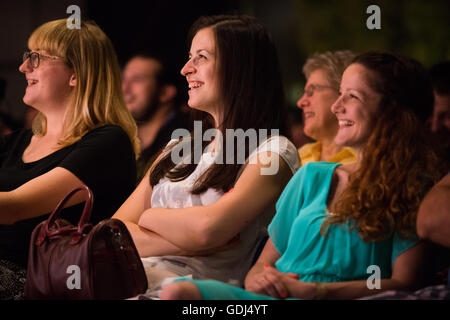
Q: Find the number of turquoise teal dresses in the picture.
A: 1